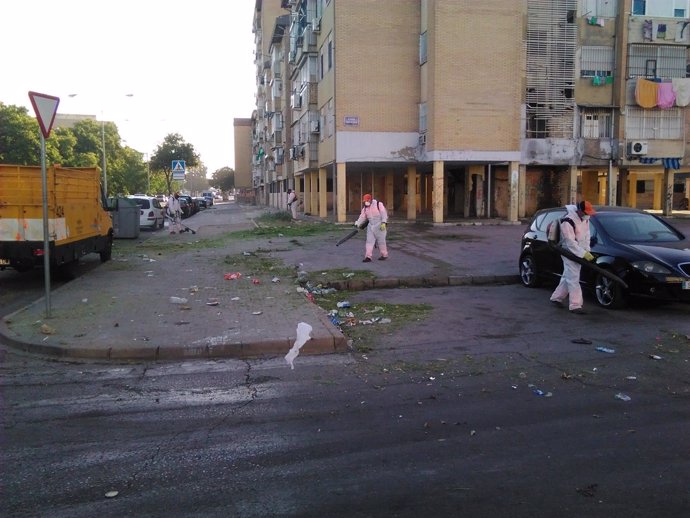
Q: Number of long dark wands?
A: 2